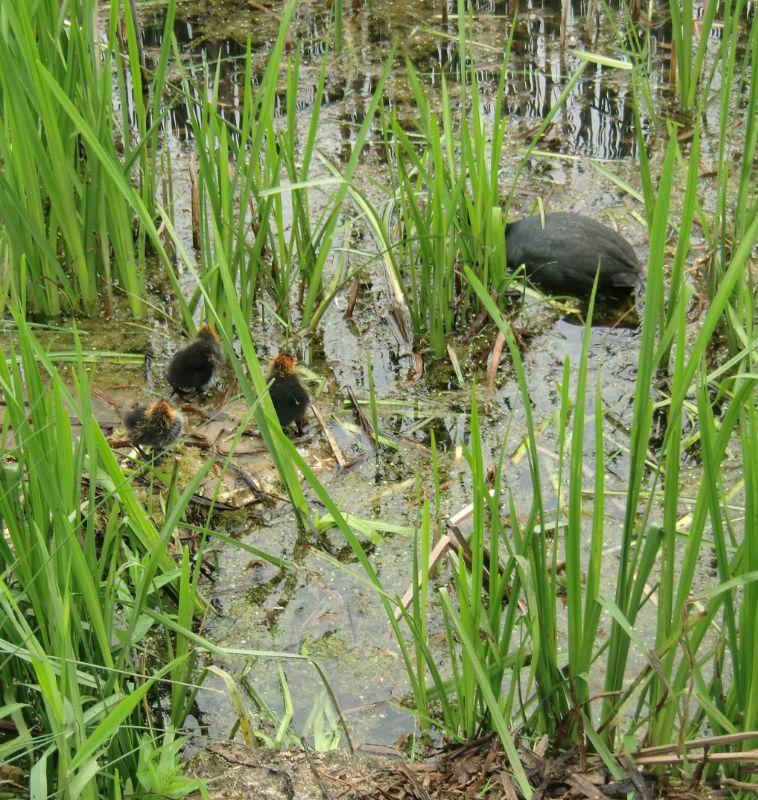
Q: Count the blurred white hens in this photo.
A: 0